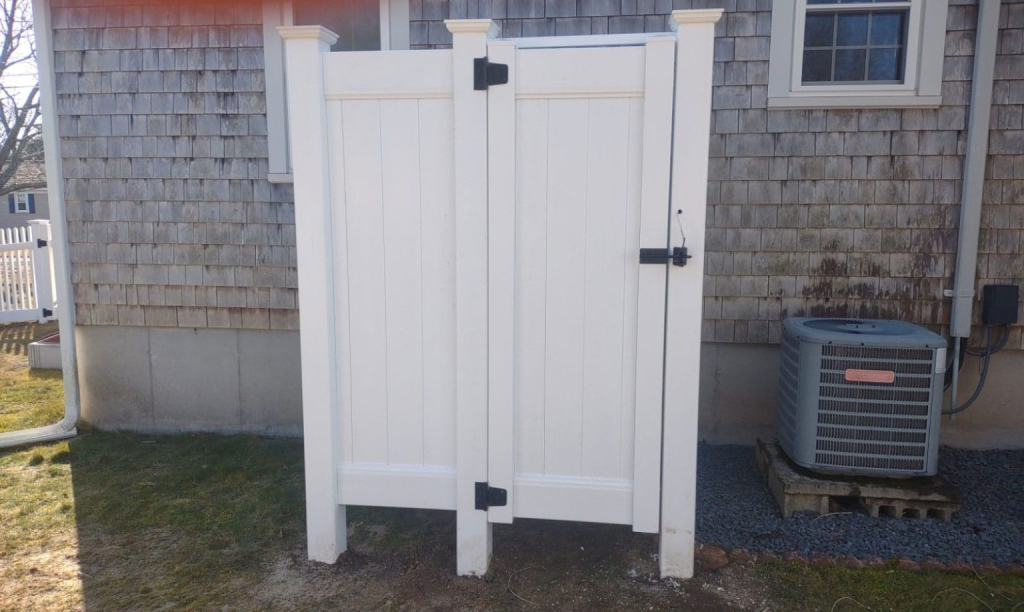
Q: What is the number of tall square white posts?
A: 3